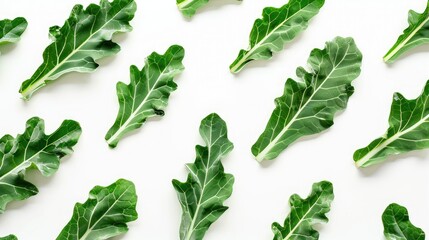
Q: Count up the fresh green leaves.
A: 14